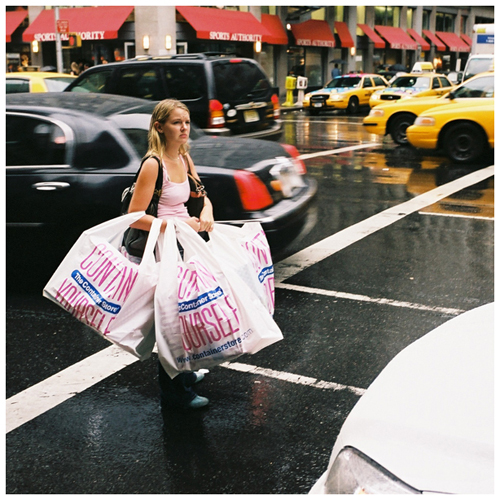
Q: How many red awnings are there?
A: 12